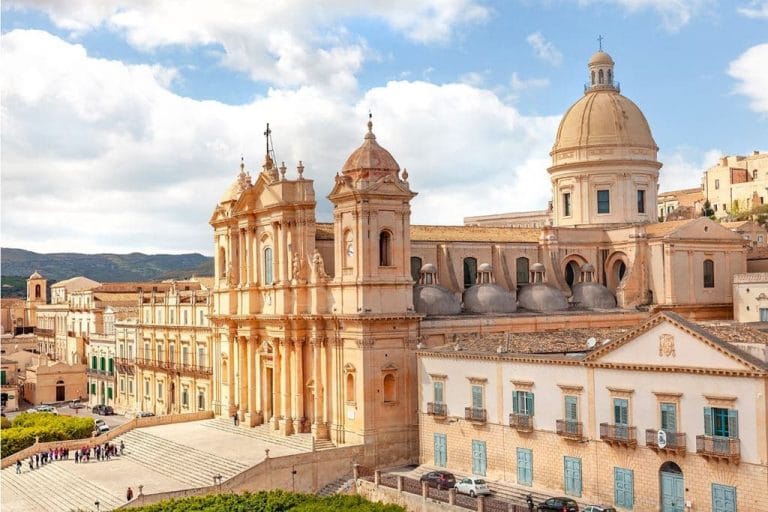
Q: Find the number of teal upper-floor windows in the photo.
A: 7